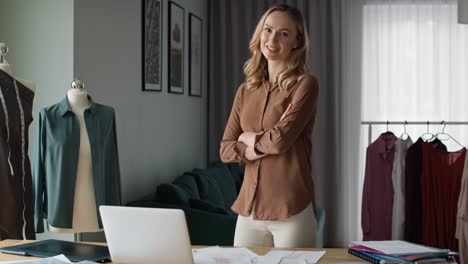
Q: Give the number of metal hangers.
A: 4